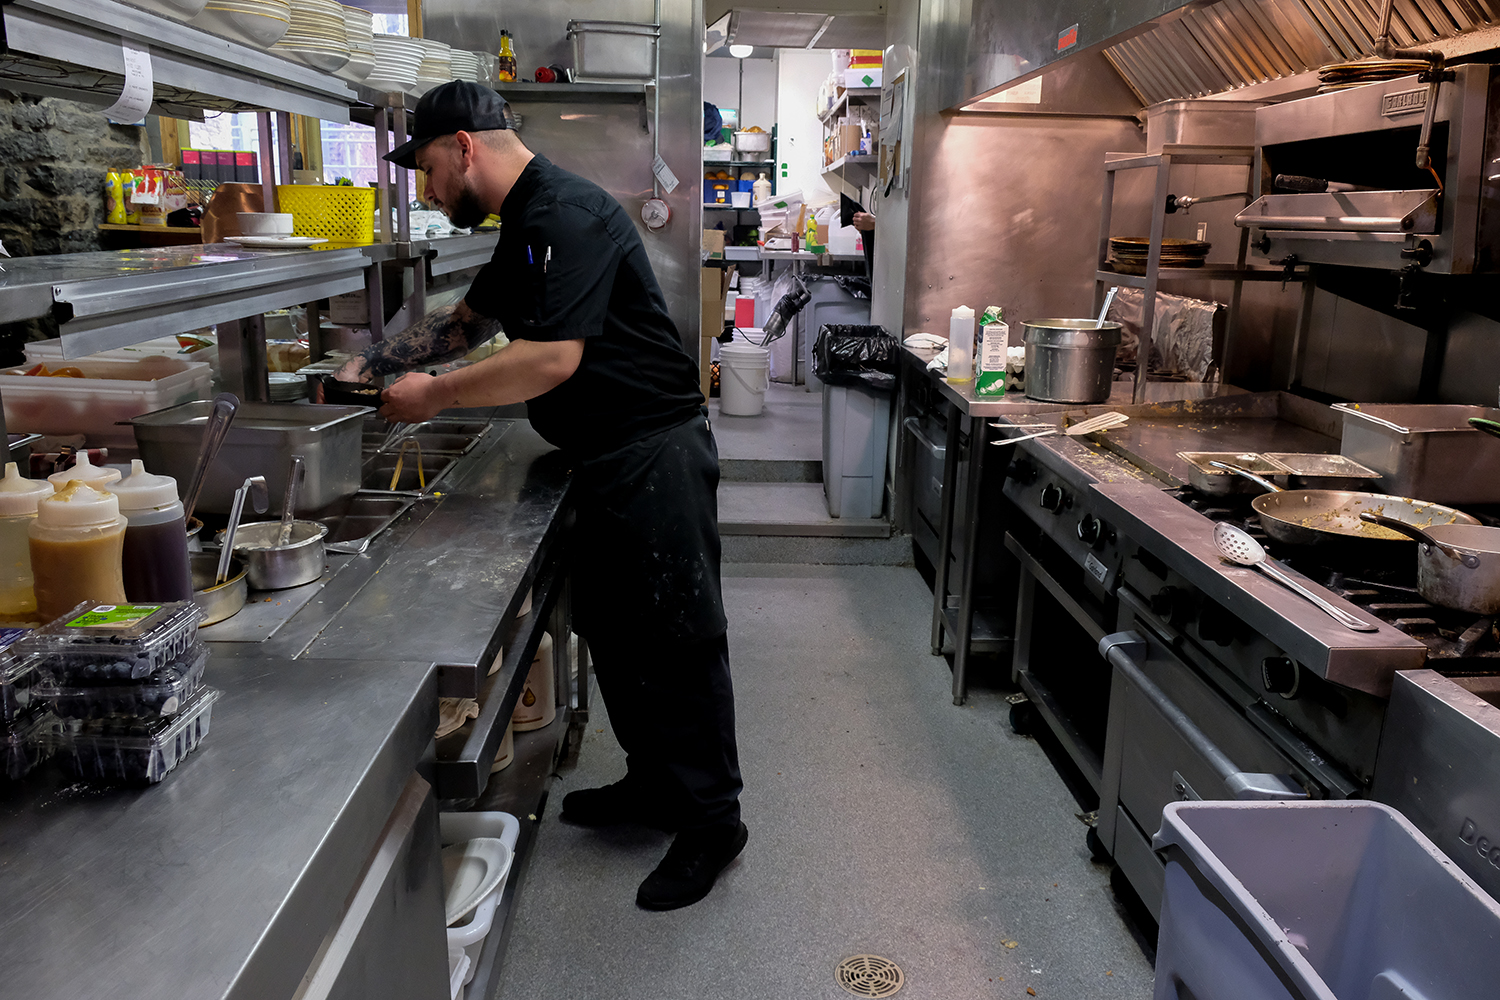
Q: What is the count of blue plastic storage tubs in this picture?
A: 2